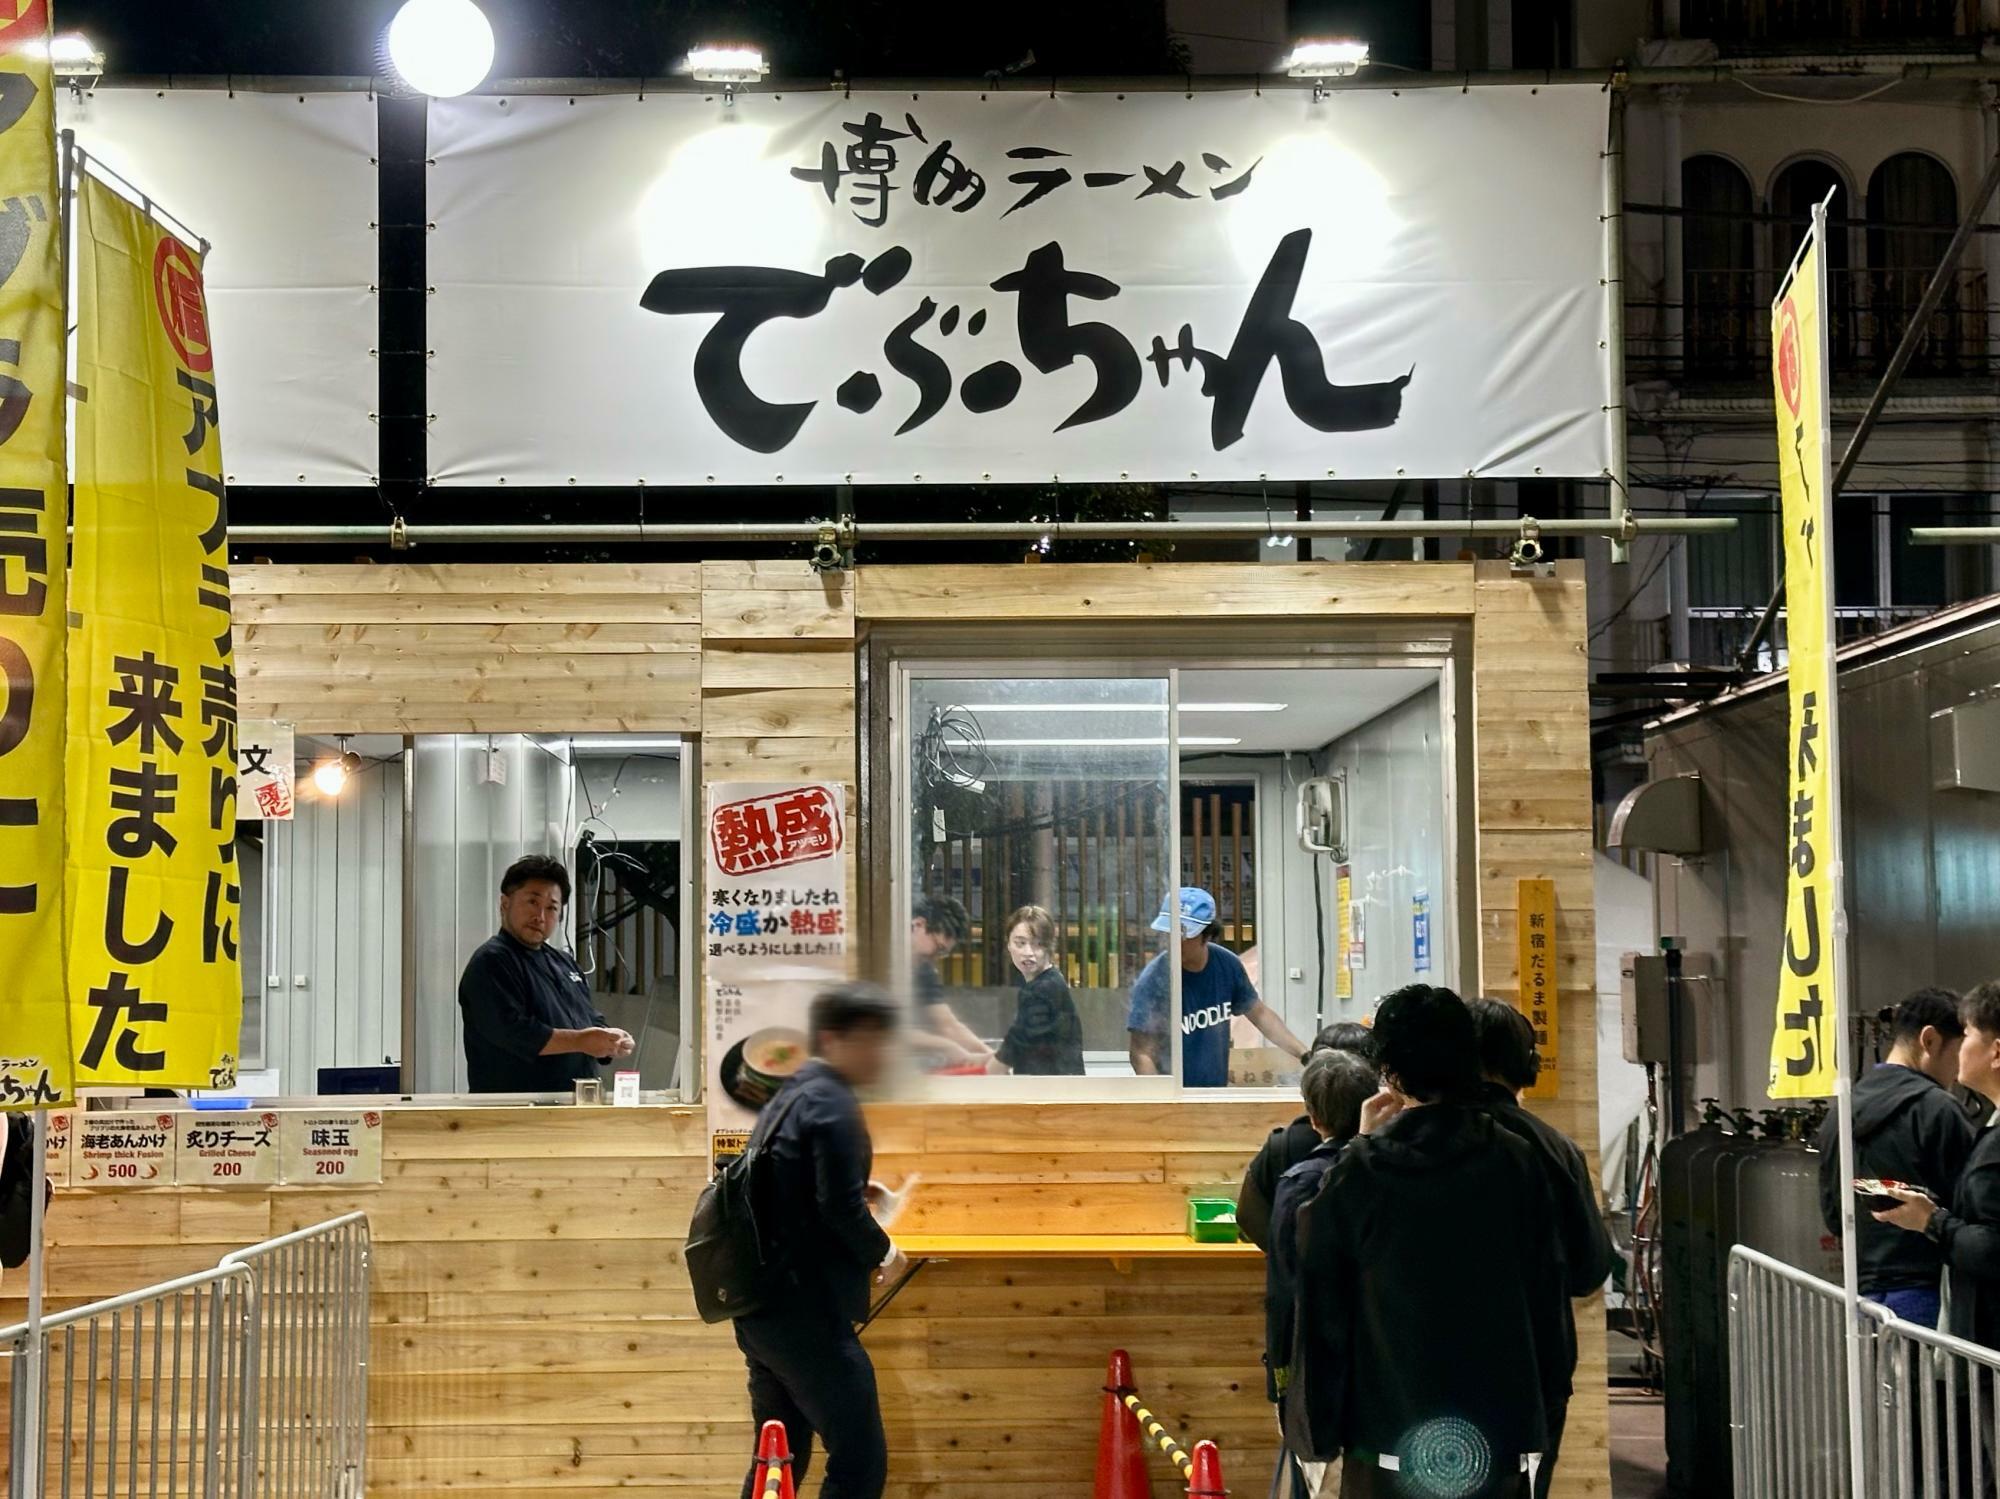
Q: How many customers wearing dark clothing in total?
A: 7